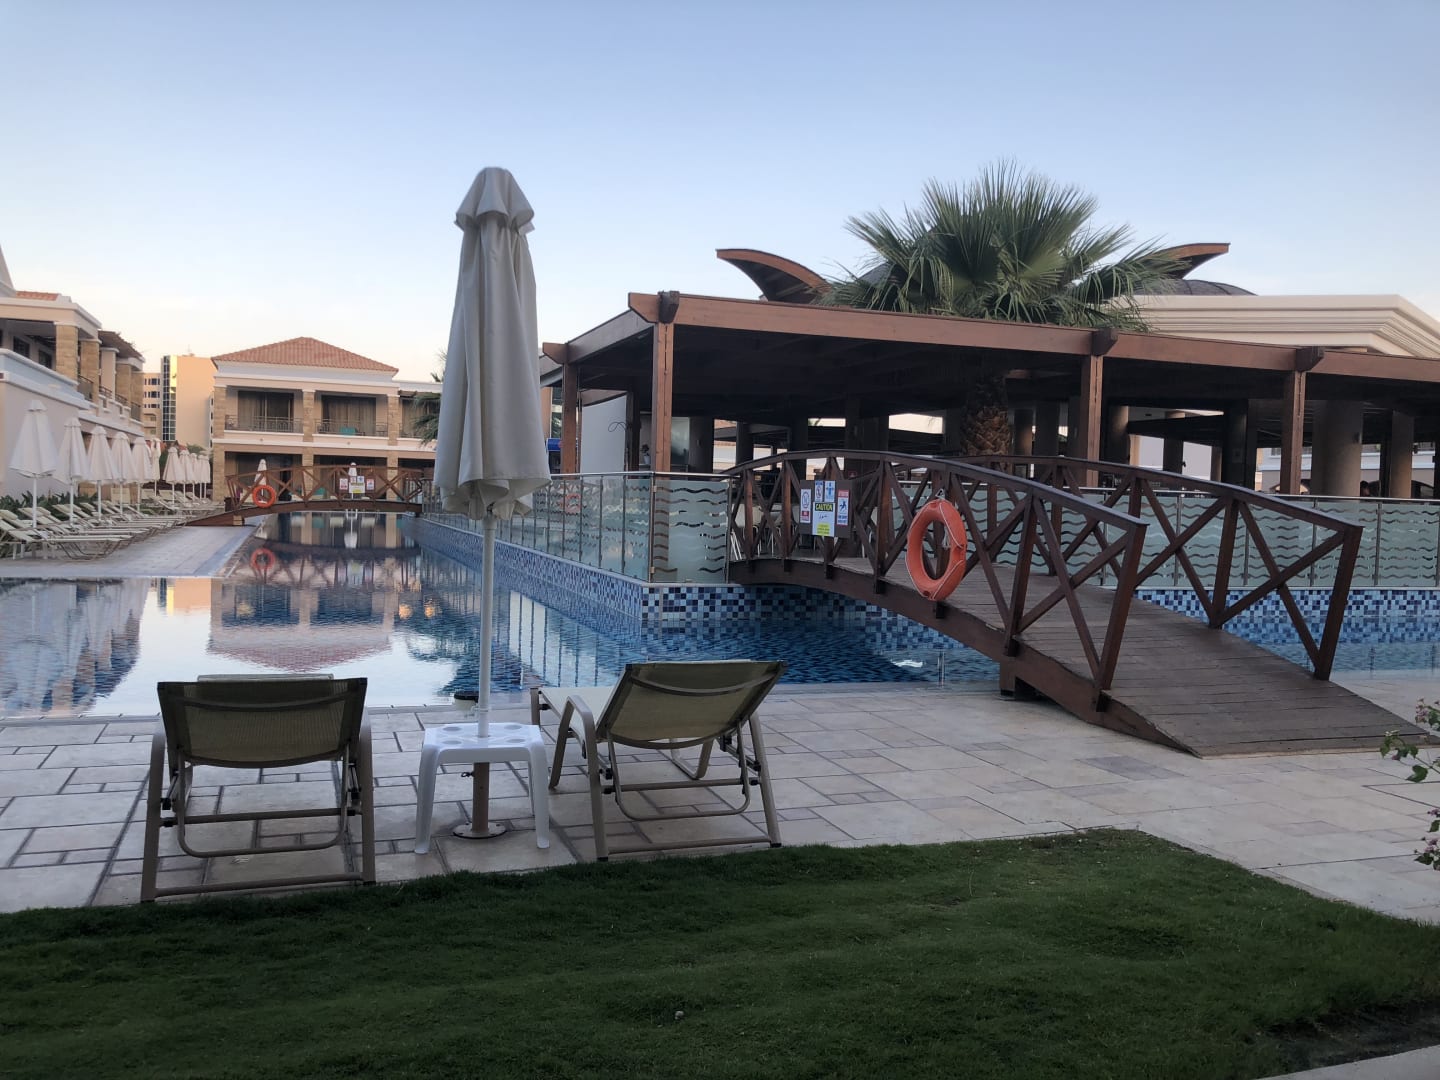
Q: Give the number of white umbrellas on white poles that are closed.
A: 14